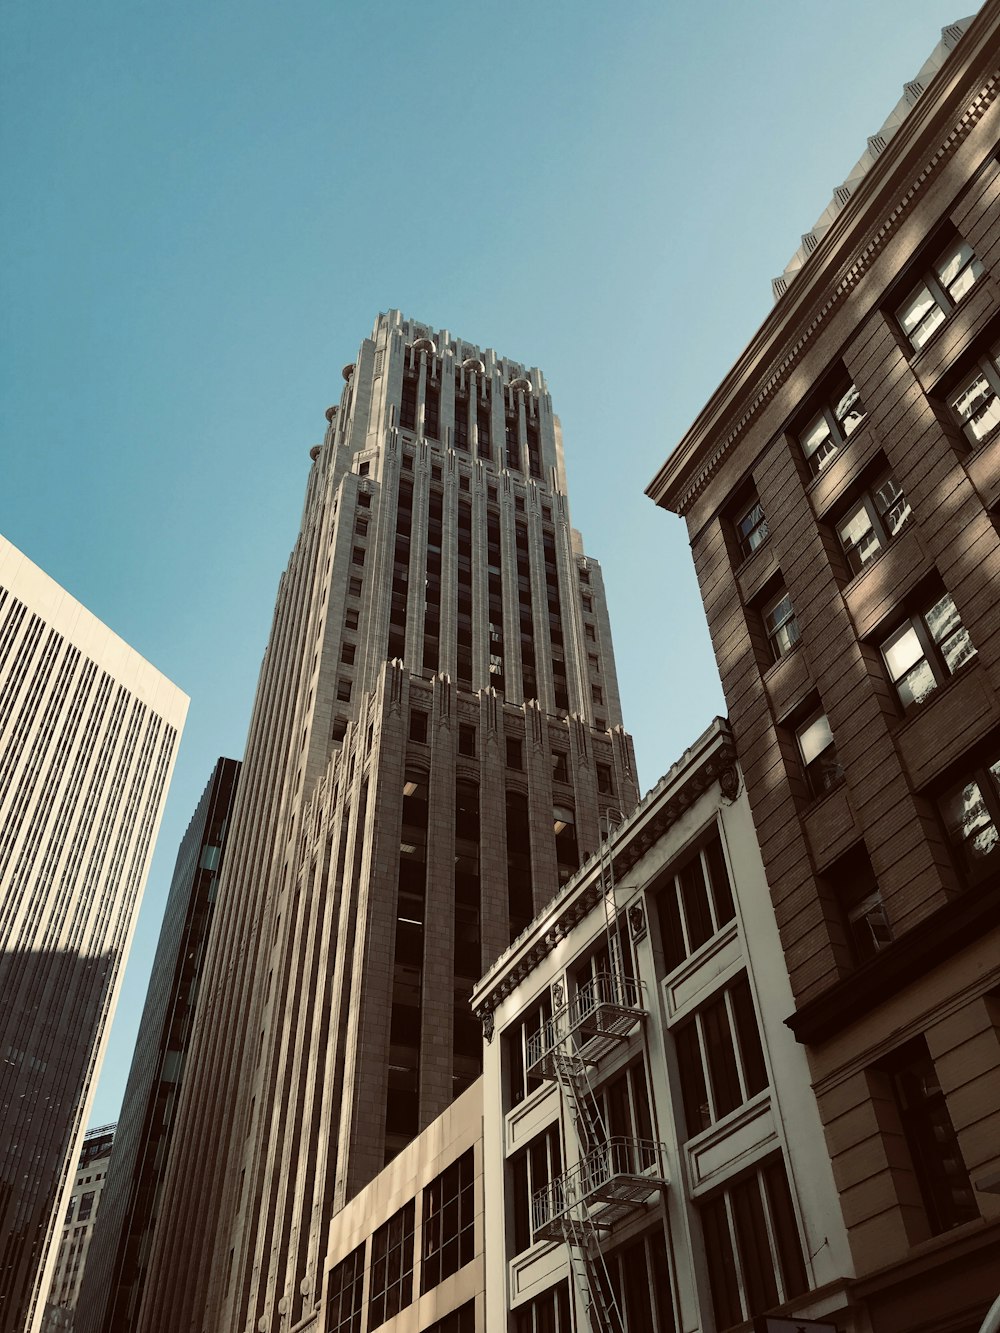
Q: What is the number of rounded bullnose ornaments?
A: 6